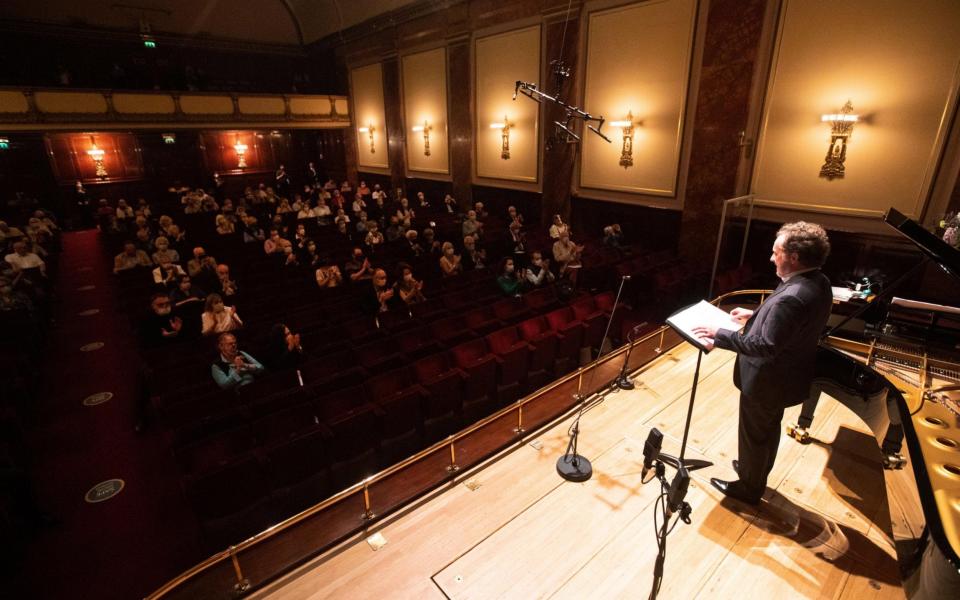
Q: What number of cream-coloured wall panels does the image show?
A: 5